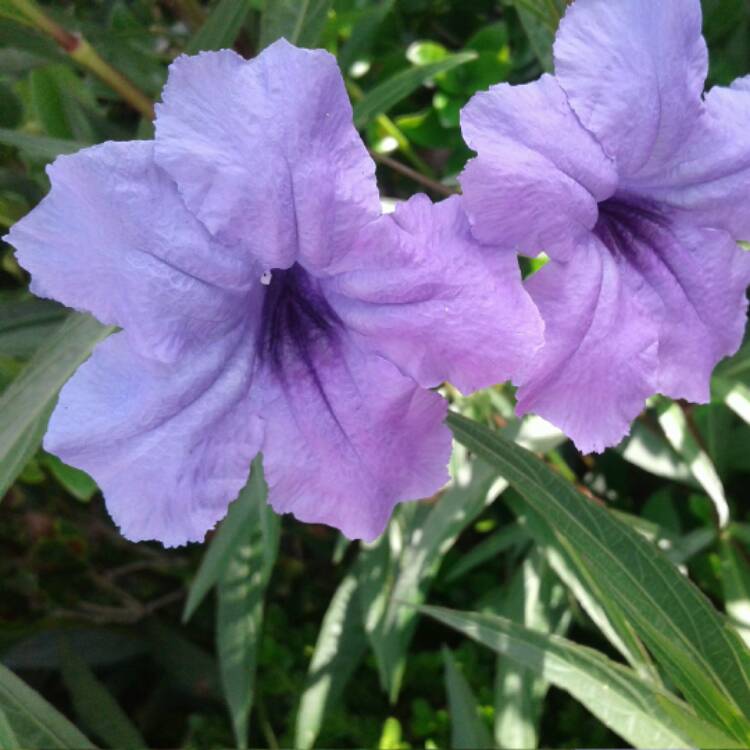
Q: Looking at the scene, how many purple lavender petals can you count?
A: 10